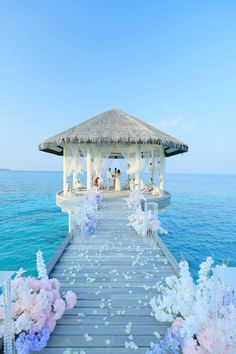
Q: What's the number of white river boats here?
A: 0